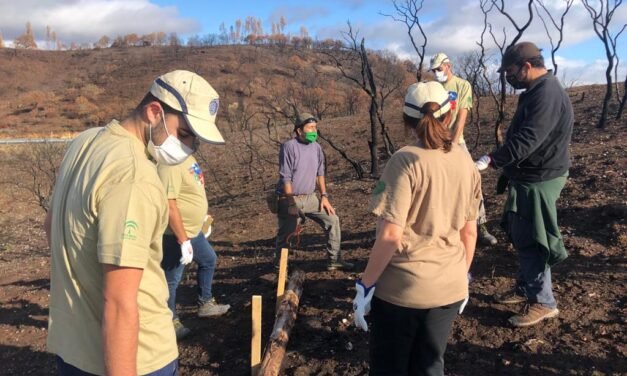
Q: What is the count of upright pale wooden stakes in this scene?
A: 2